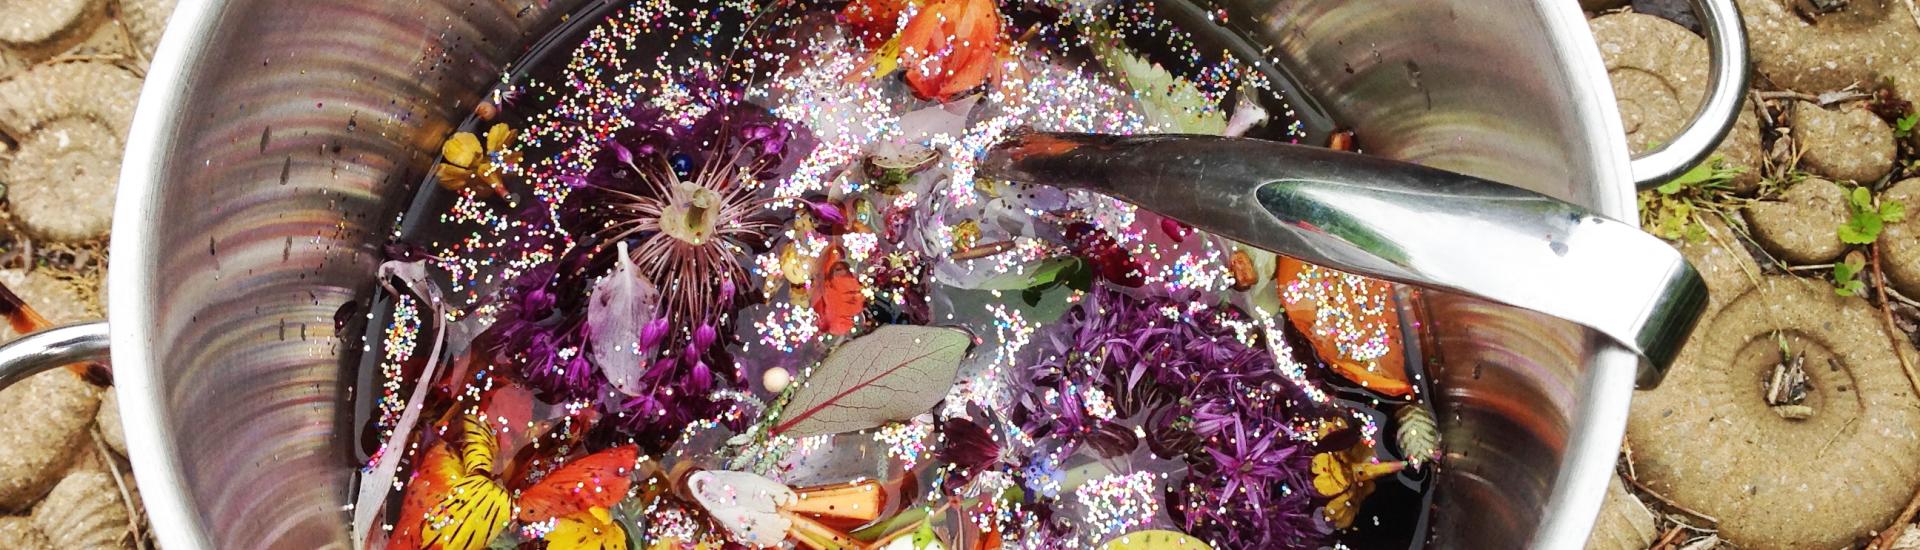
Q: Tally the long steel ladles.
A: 1